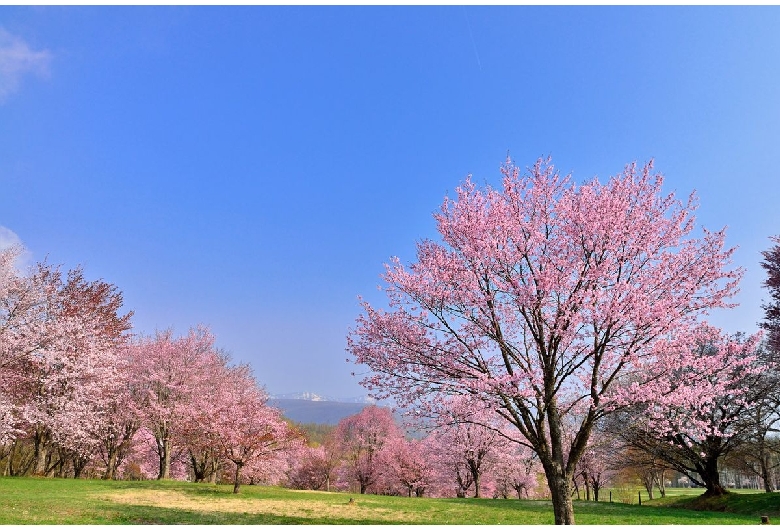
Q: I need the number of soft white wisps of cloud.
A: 2